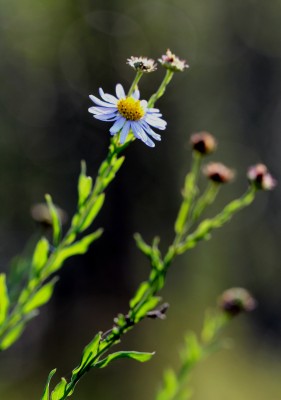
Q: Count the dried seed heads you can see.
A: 7